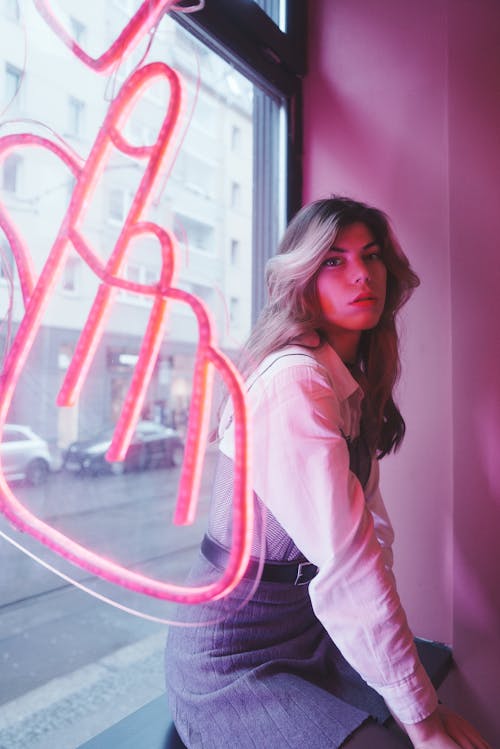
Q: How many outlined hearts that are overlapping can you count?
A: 0